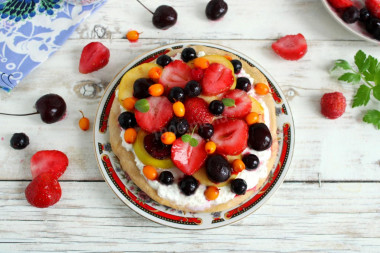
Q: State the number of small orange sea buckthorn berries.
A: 15